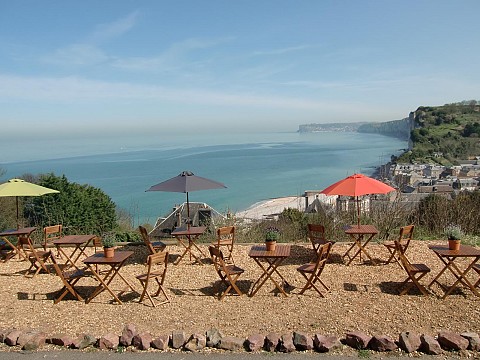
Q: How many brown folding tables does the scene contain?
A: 7